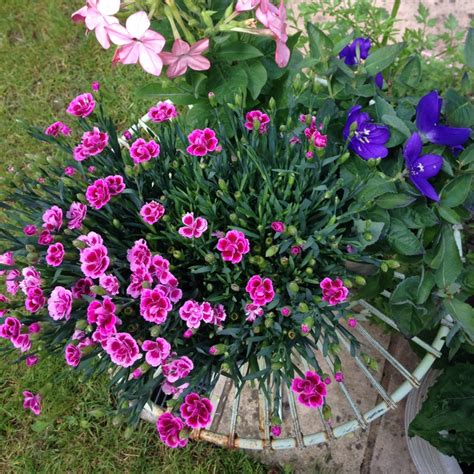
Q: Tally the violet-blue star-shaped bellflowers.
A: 4